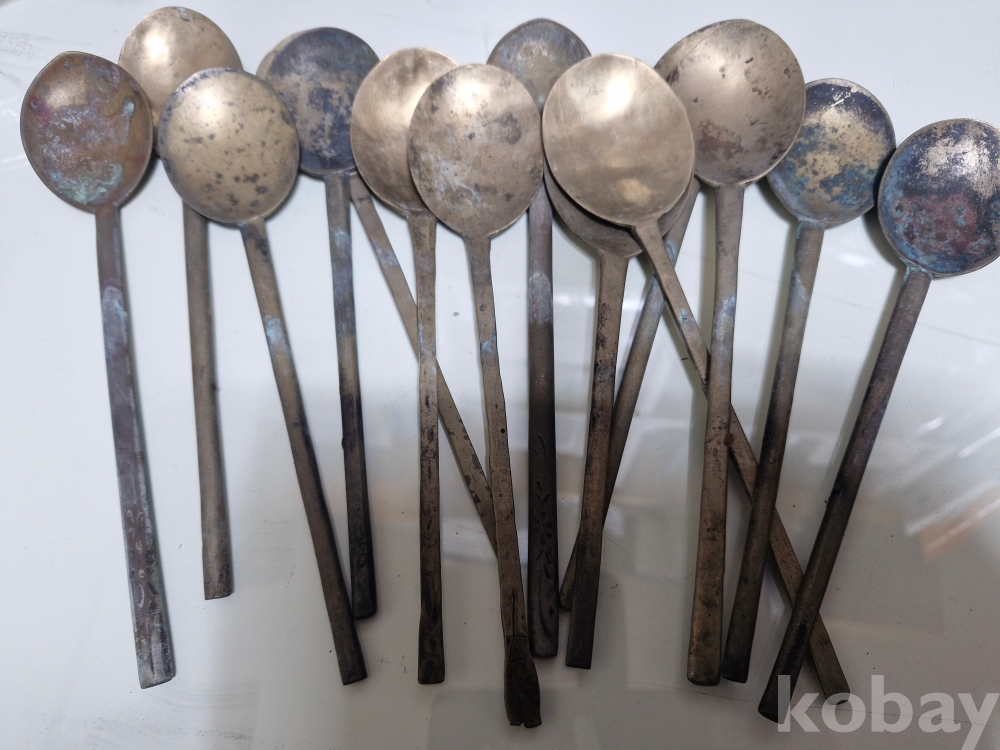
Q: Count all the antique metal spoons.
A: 14